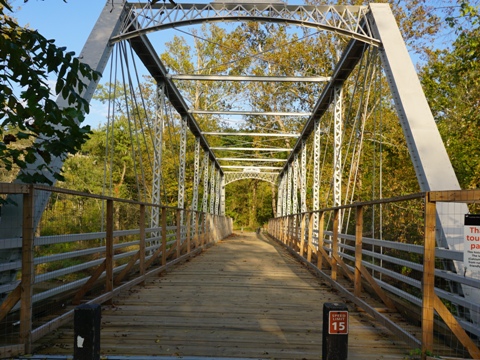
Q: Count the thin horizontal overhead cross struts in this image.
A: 6